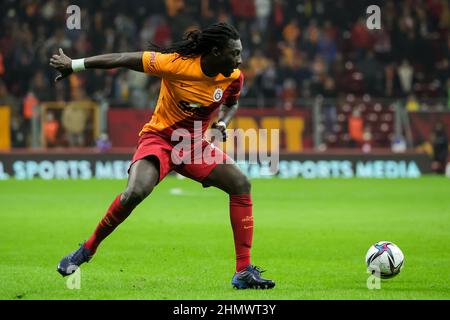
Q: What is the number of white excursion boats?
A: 0